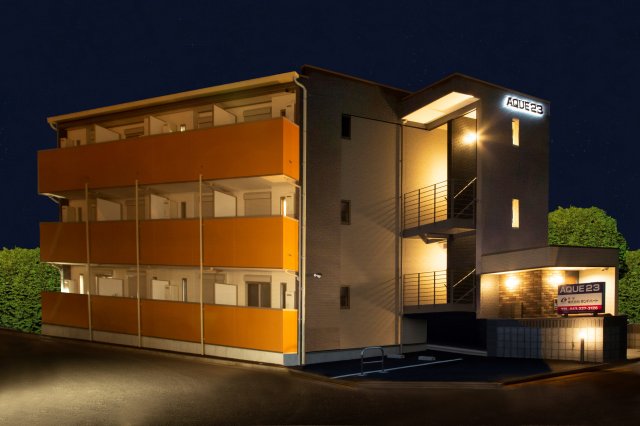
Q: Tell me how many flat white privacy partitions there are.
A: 9